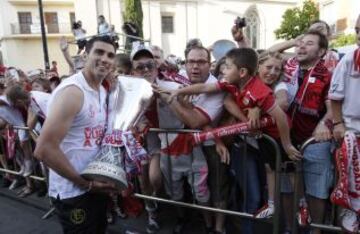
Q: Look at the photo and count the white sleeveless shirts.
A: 1